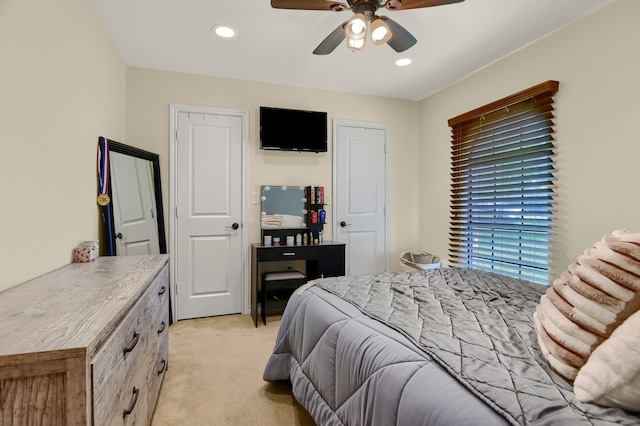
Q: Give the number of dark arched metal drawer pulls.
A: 5